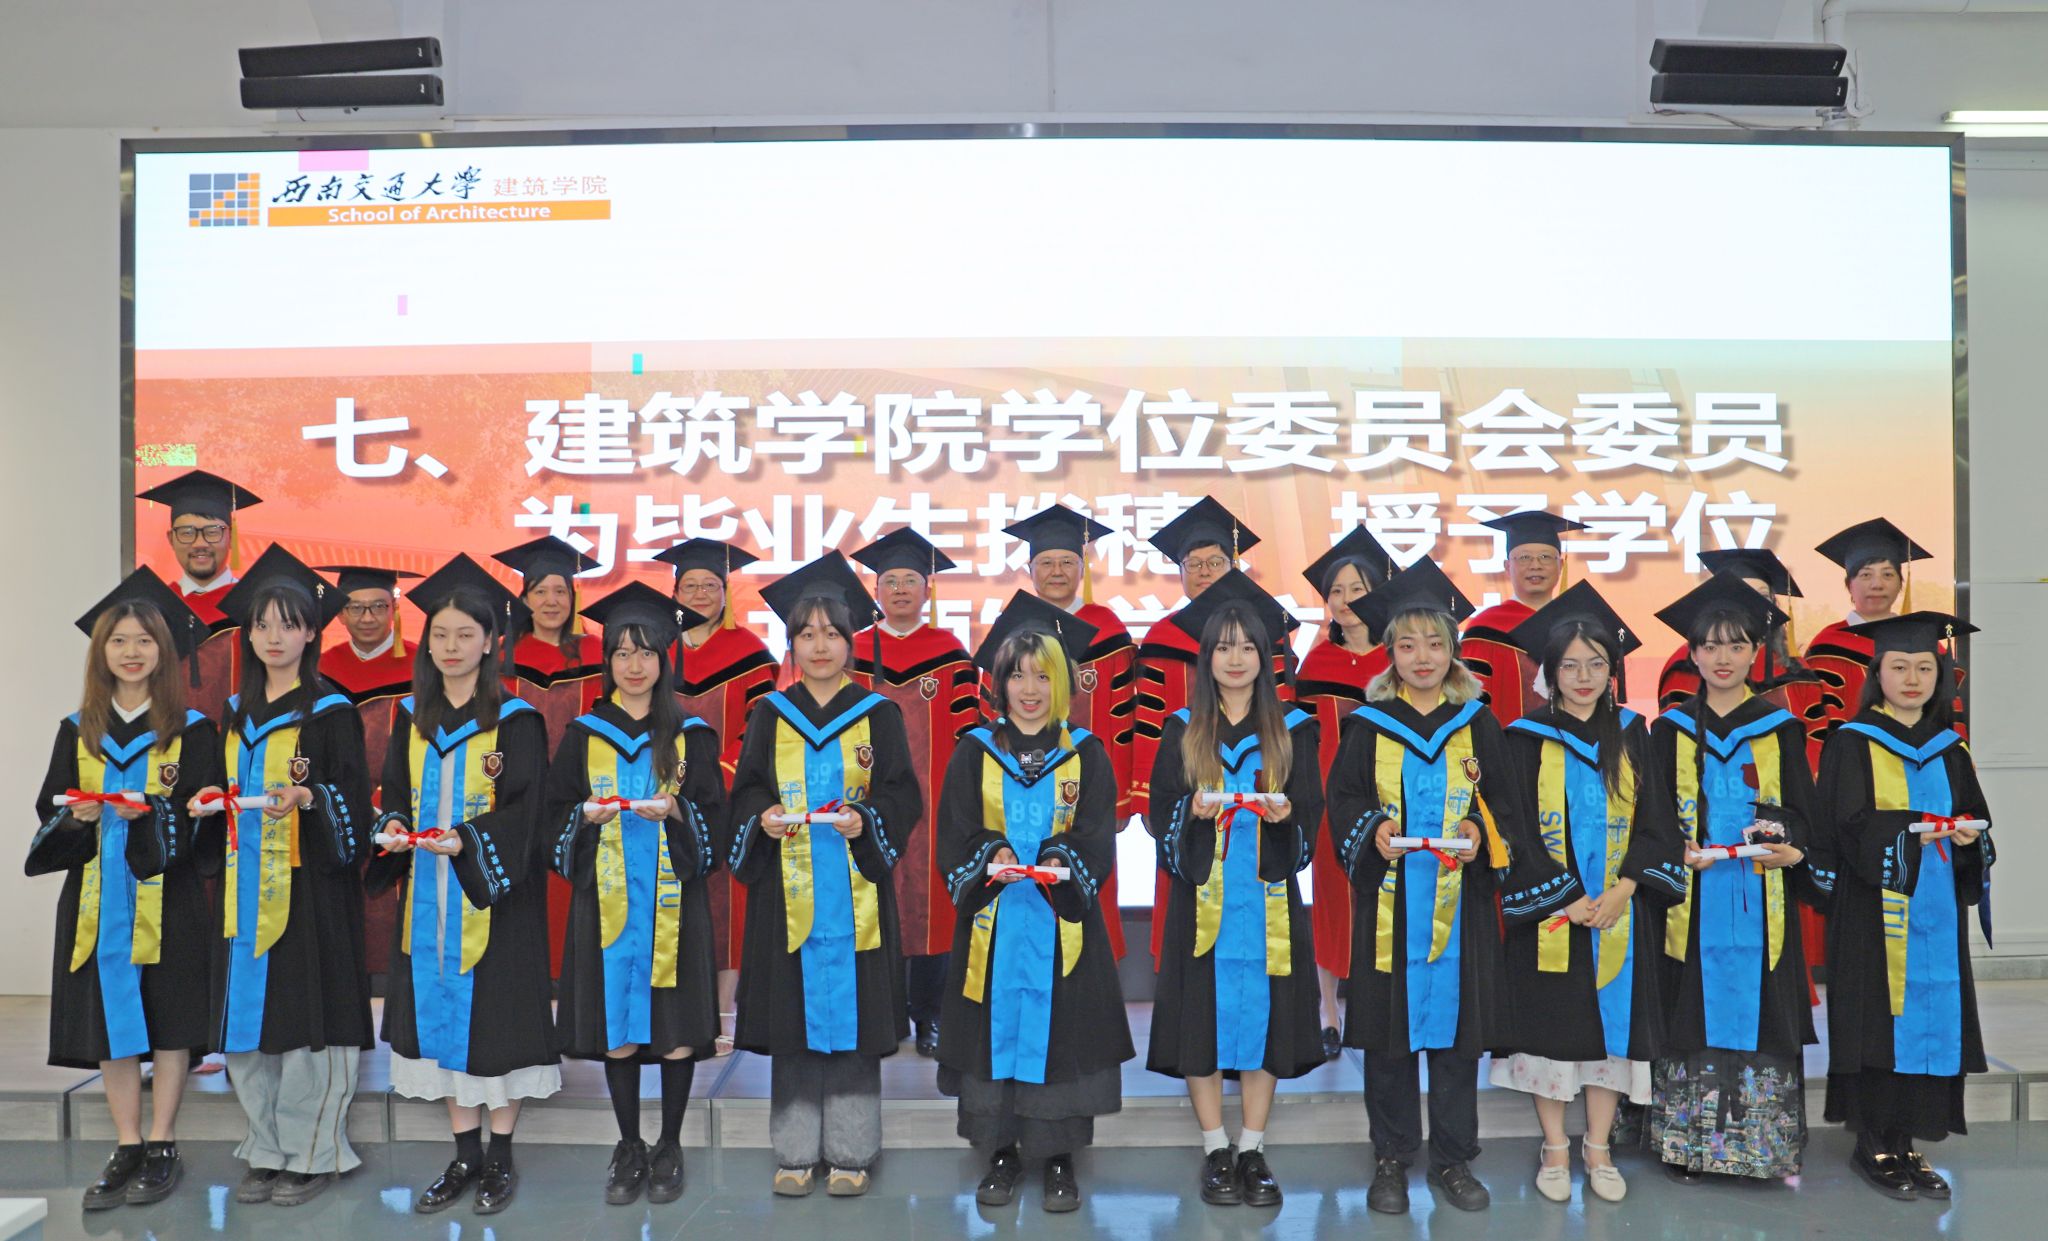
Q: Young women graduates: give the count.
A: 11